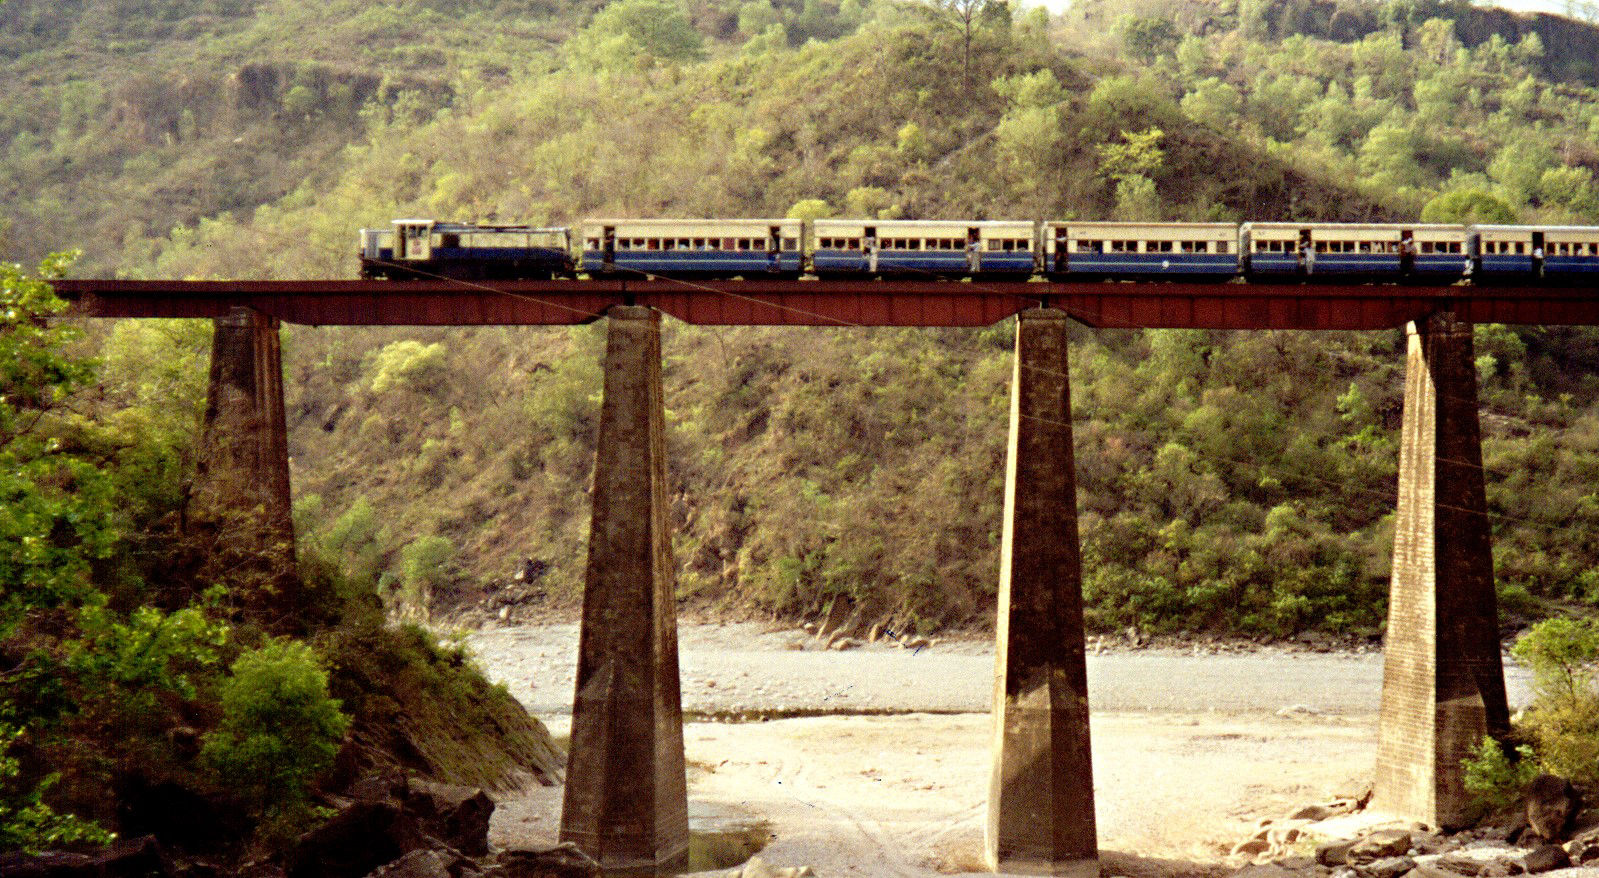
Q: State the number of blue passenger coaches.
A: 5